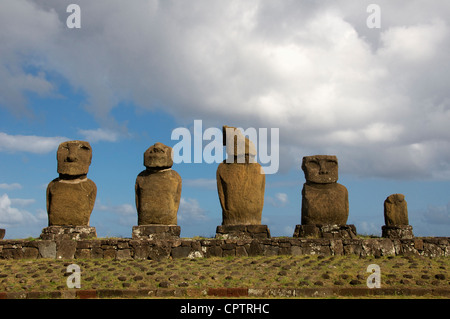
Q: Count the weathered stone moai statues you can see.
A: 5